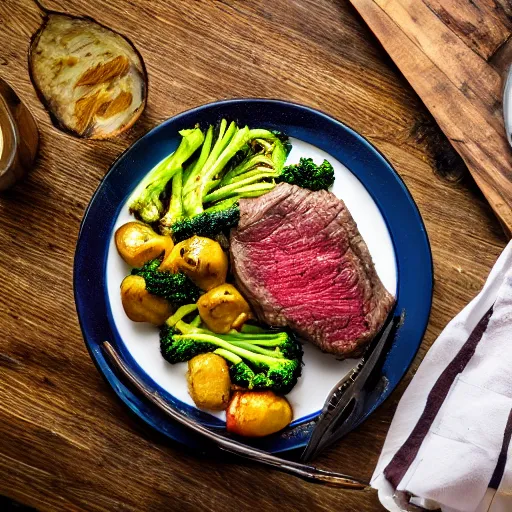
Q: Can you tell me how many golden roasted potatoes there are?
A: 6